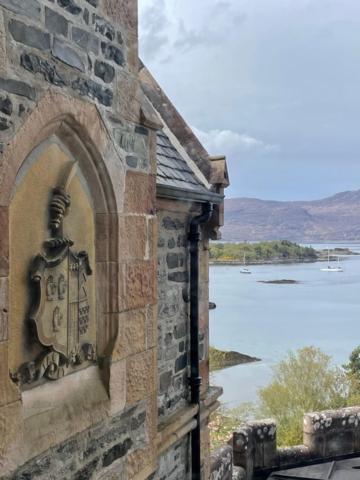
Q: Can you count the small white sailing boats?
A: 2